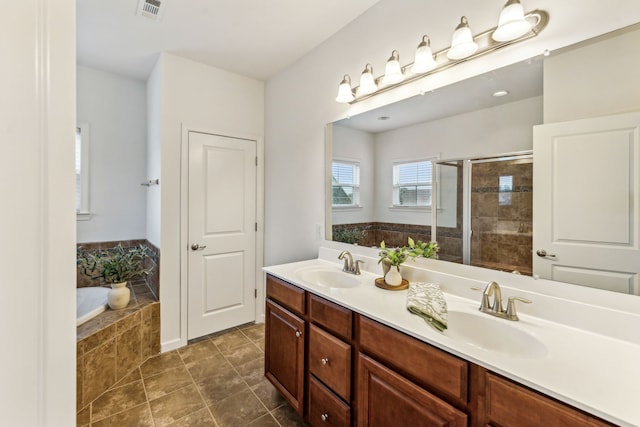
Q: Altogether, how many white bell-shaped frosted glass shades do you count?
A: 6